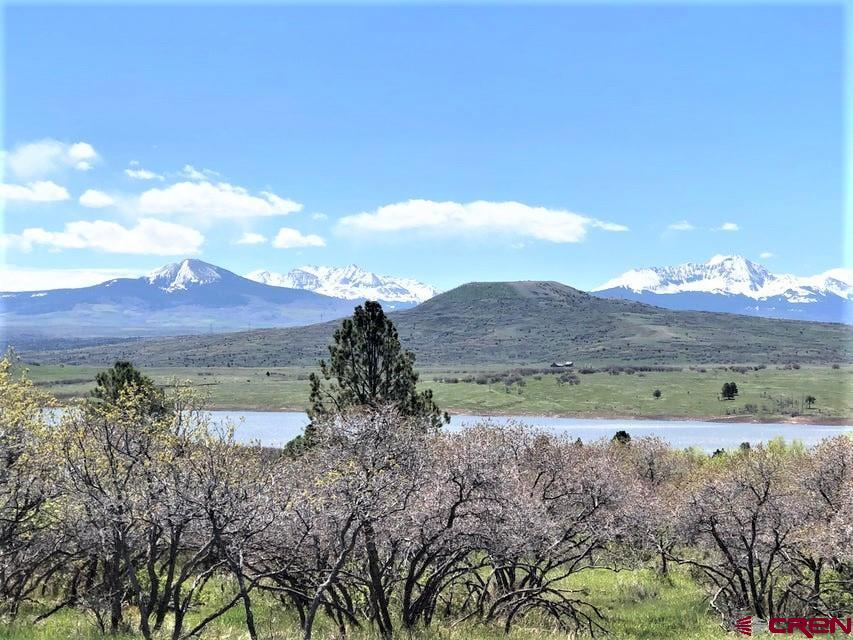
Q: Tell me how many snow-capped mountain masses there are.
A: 3